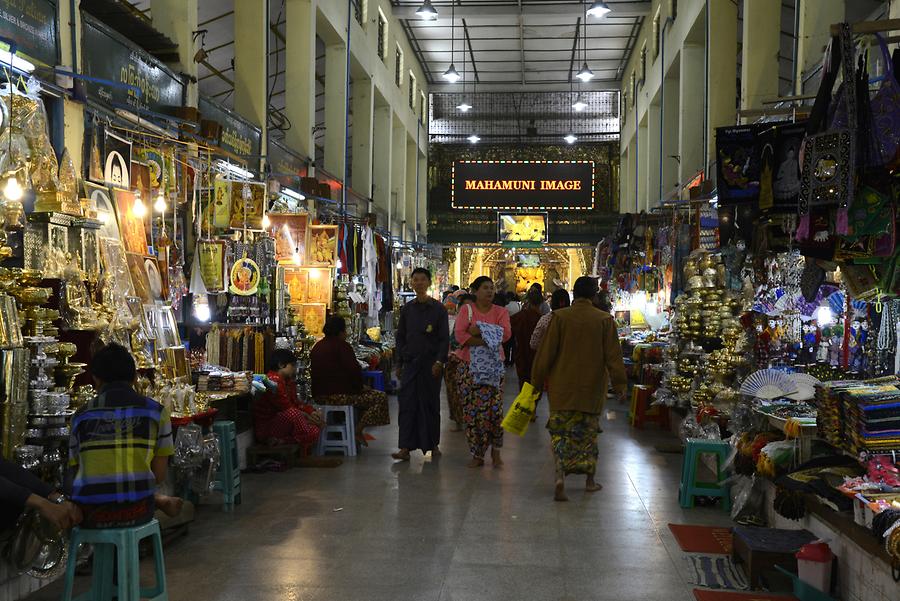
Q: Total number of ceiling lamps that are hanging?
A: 8